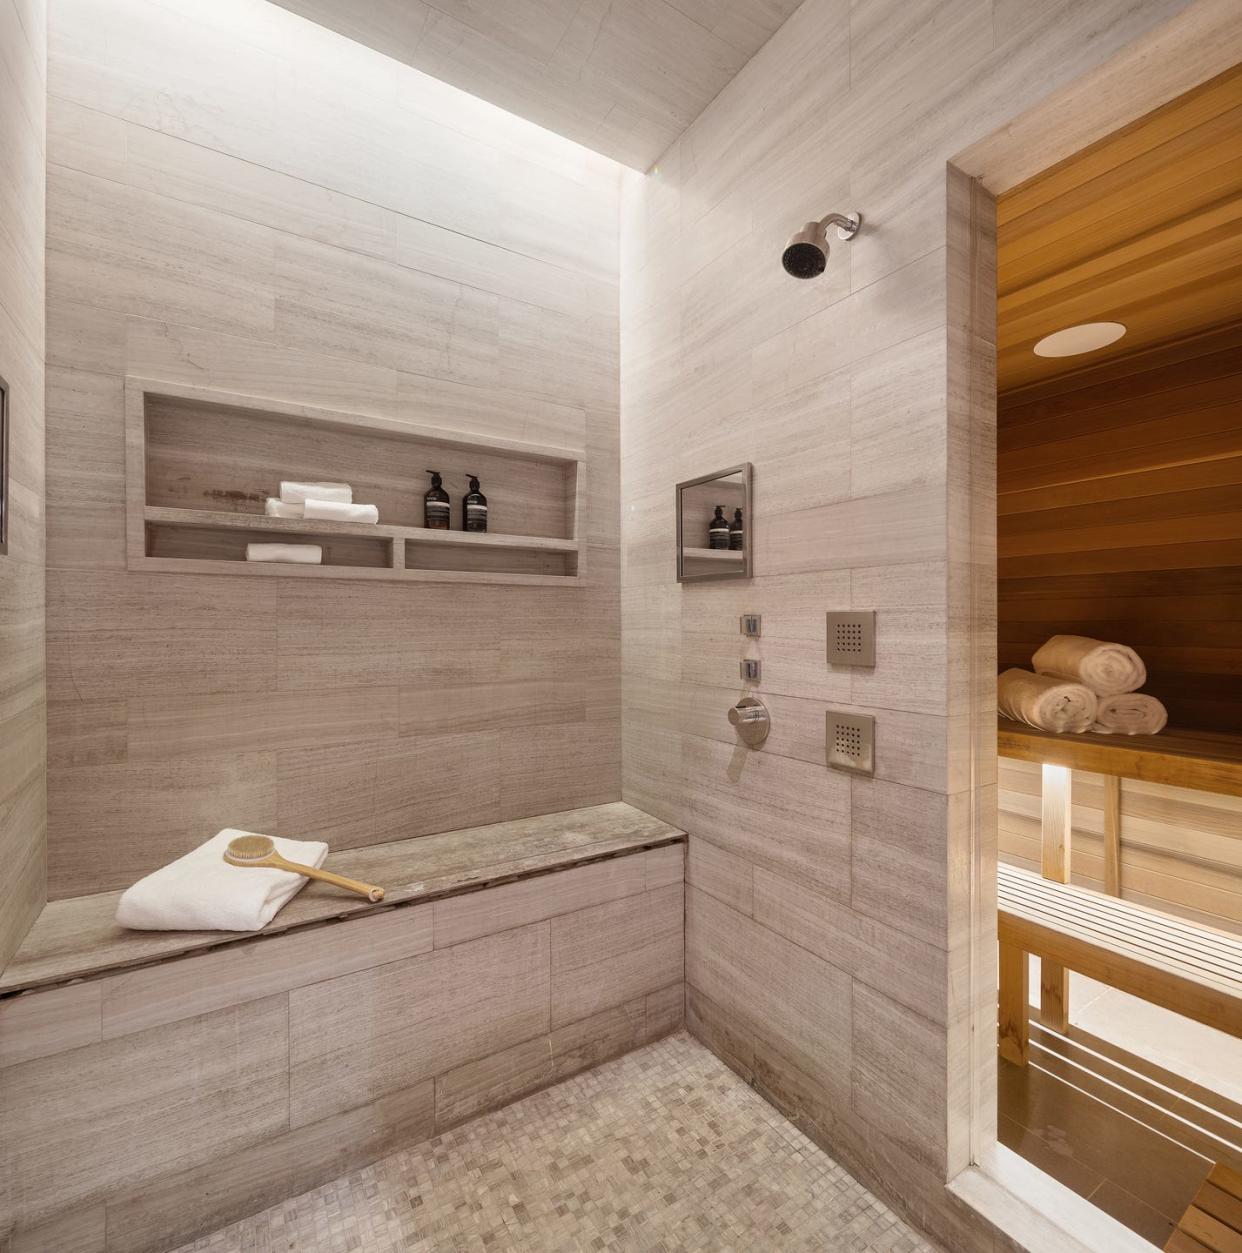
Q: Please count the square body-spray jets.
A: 2